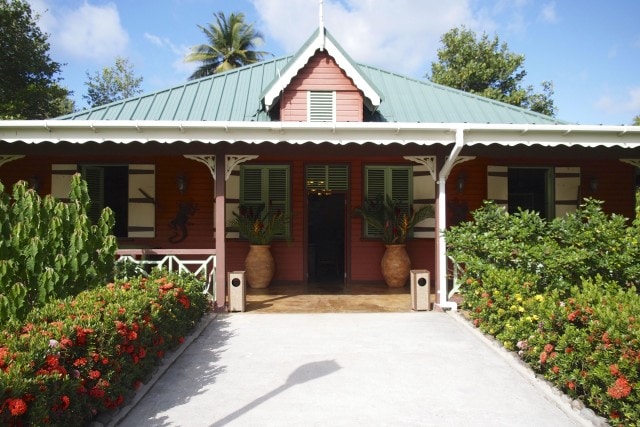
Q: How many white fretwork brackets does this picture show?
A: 6